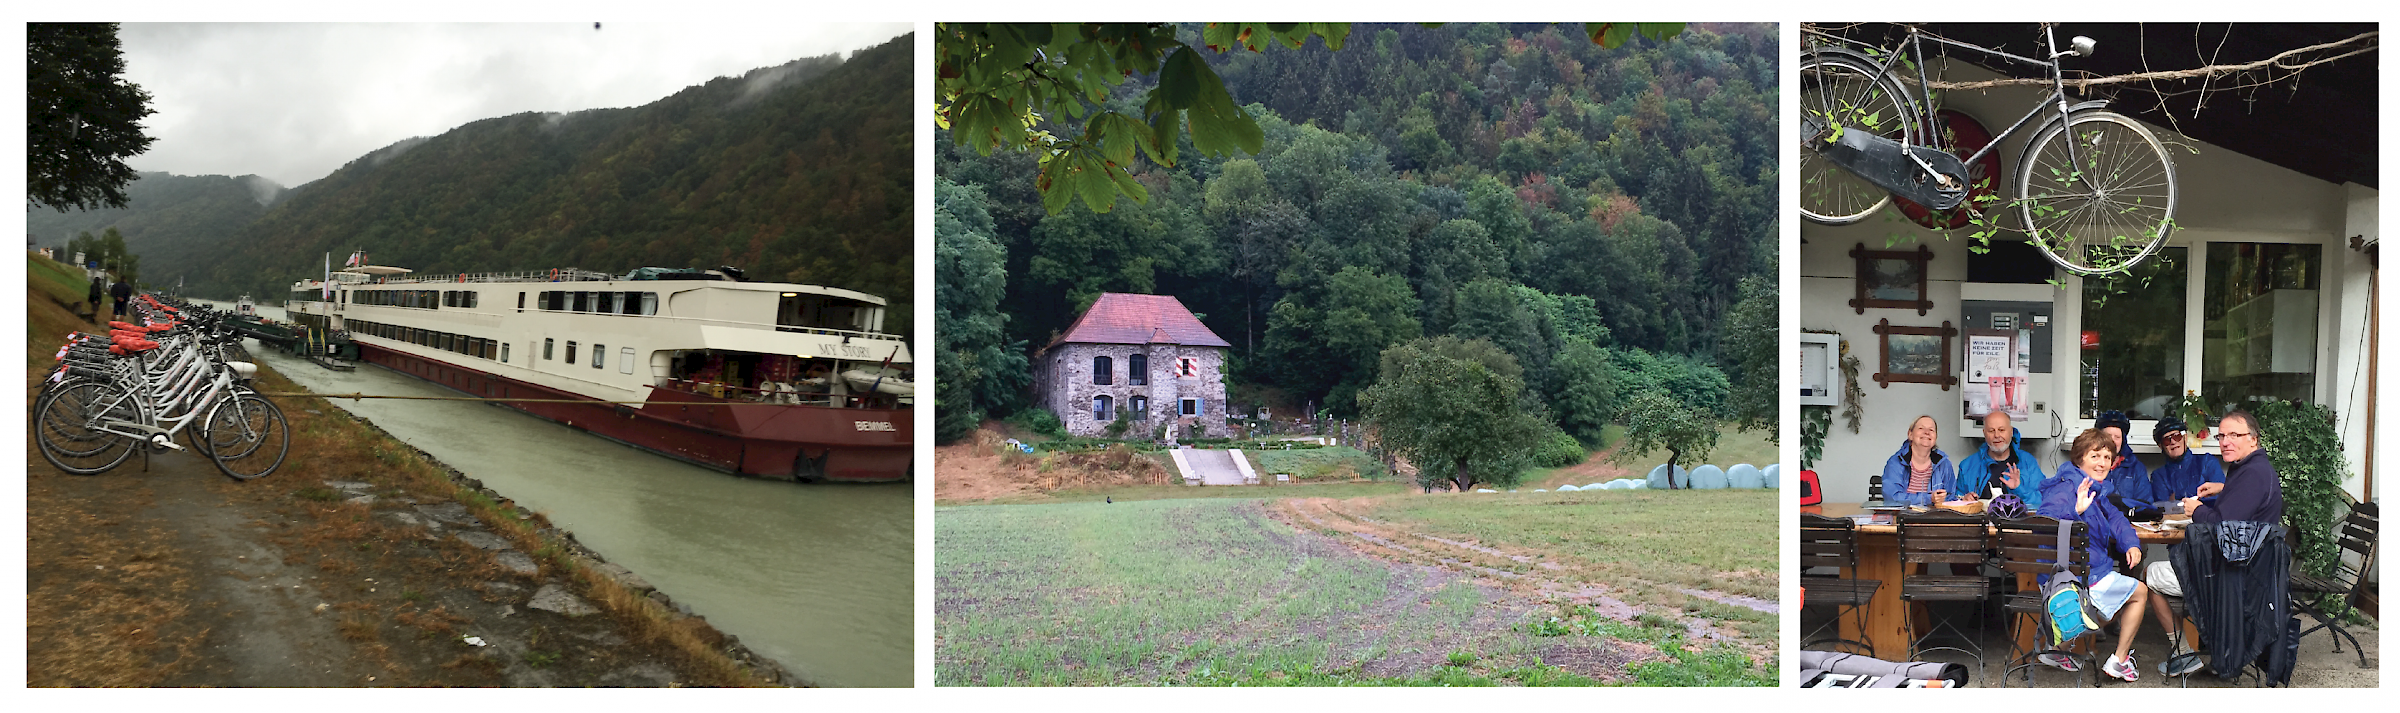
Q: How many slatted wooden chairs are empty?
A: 3